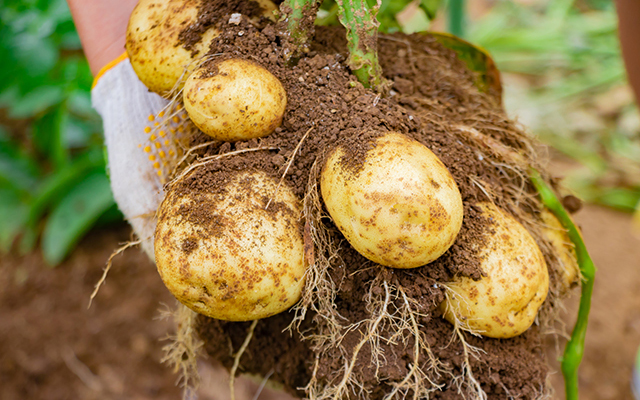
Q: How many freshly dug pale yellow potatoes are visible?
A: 6